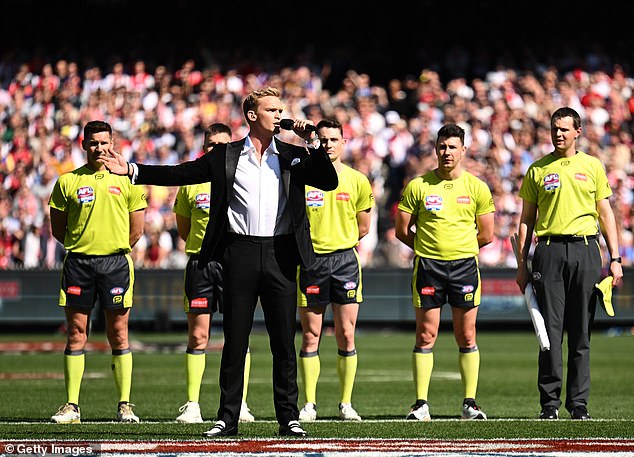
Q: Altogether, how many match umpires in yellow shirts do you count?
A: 5